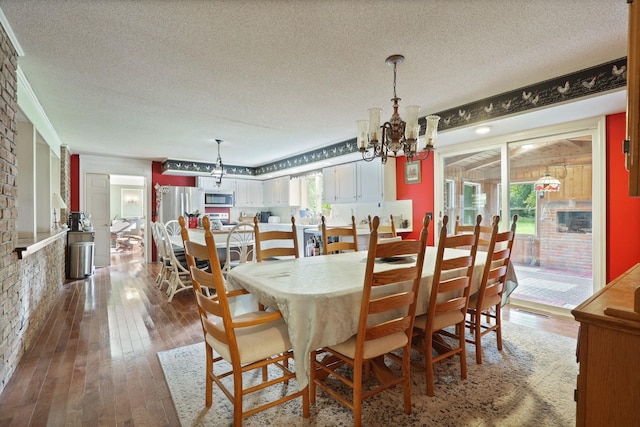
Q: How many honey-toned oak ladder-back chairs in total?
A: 8